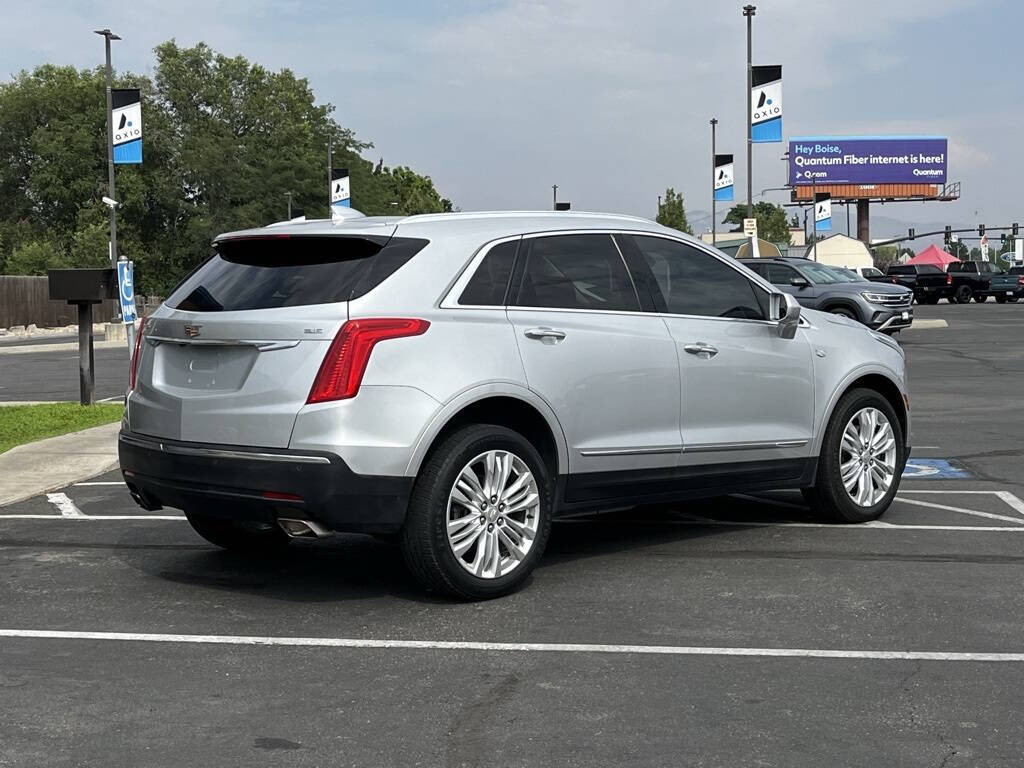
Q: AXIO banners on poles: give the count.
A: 5